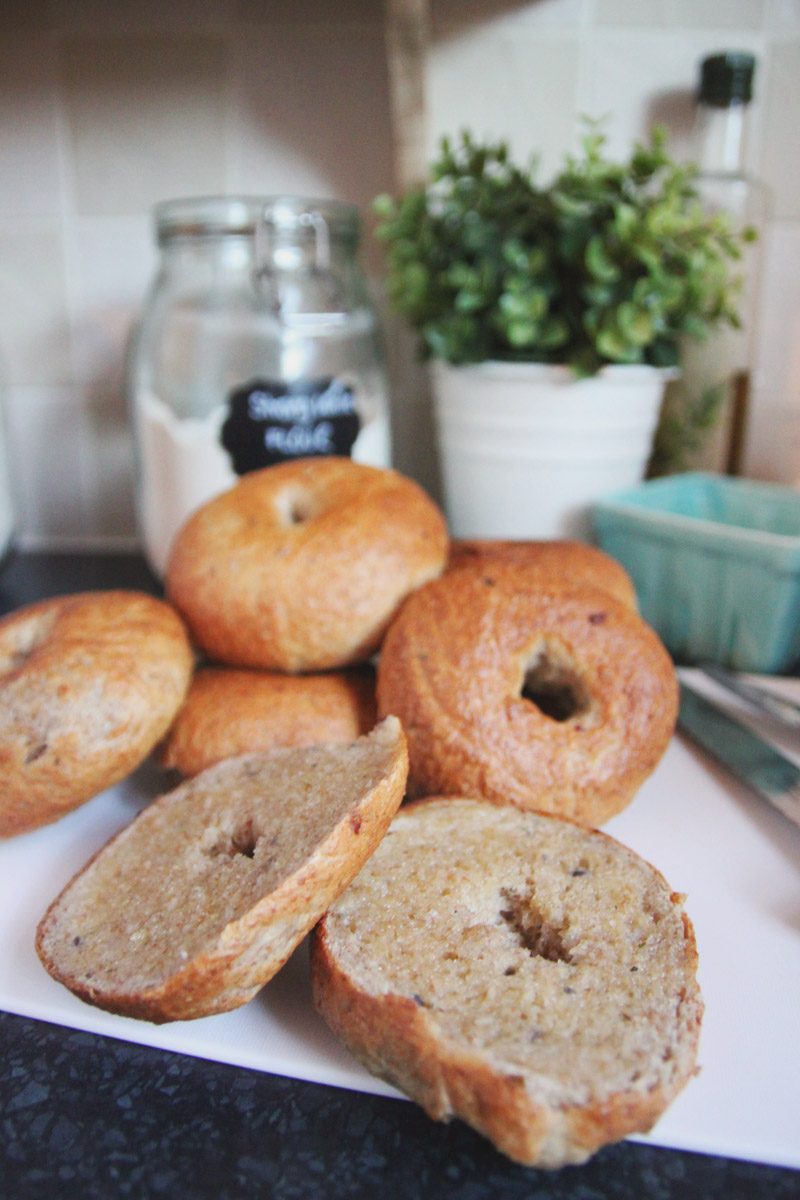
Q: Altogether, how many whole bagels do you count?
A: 5